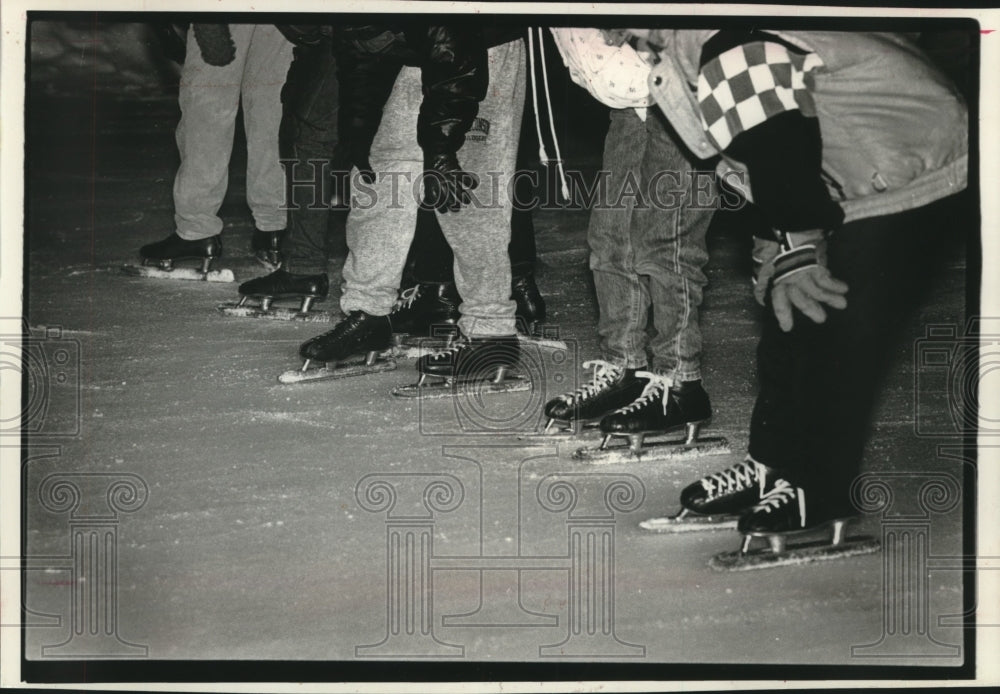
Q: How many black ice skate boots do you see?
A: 11